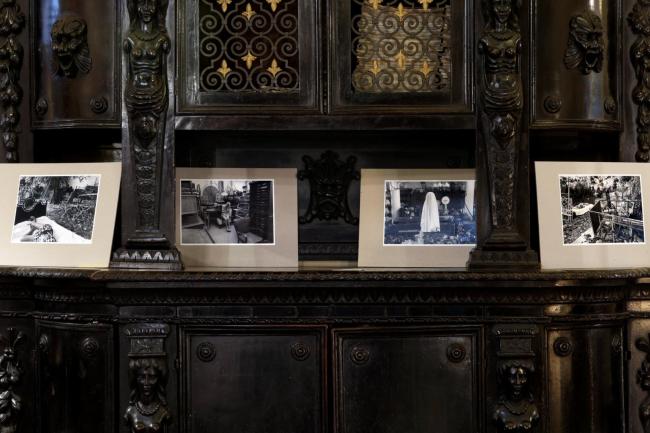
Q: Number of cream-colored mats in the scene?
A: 4